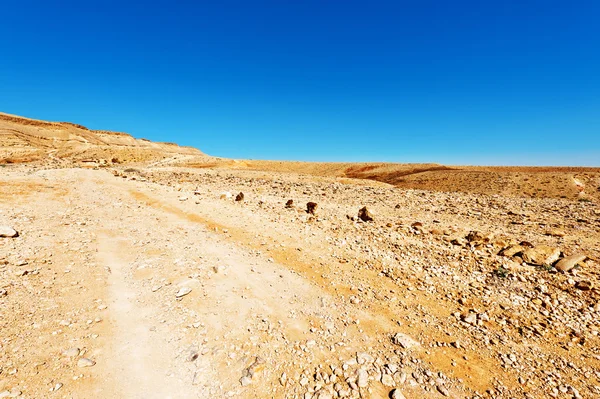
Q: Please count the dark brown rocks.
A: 4